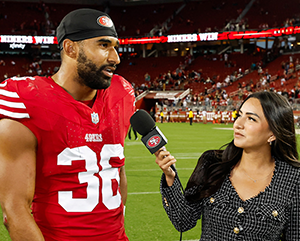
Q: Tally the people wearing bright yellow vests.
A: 3